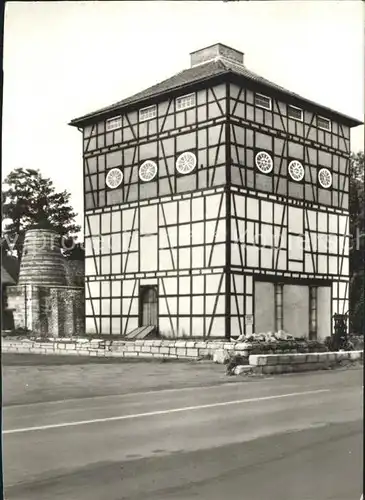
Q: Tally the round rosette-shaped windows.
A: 6